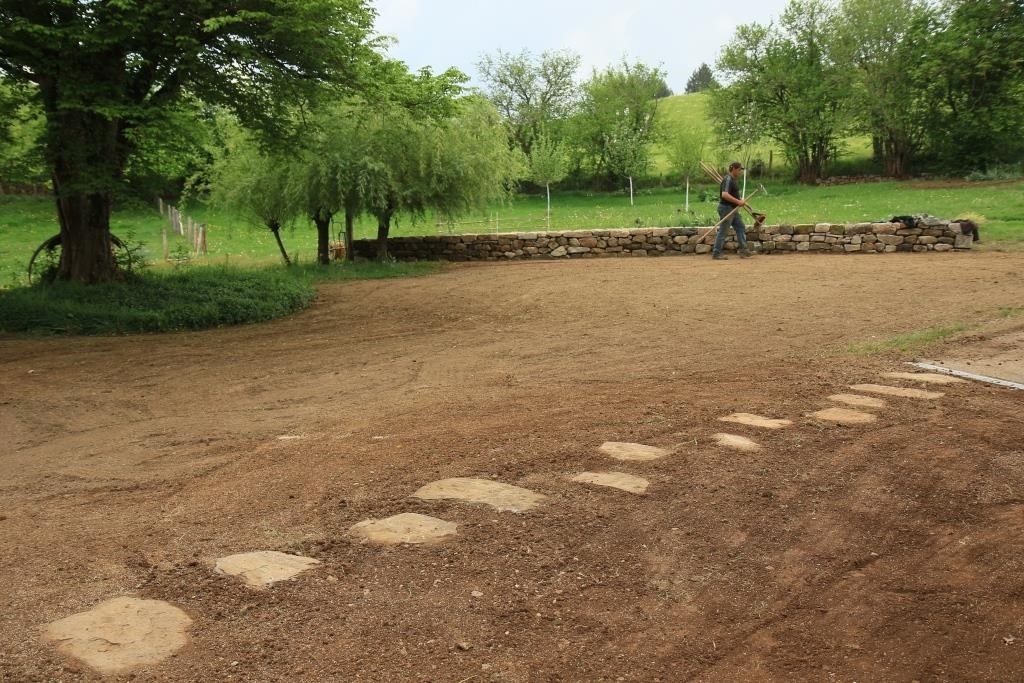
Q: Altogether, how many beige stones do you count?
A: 12